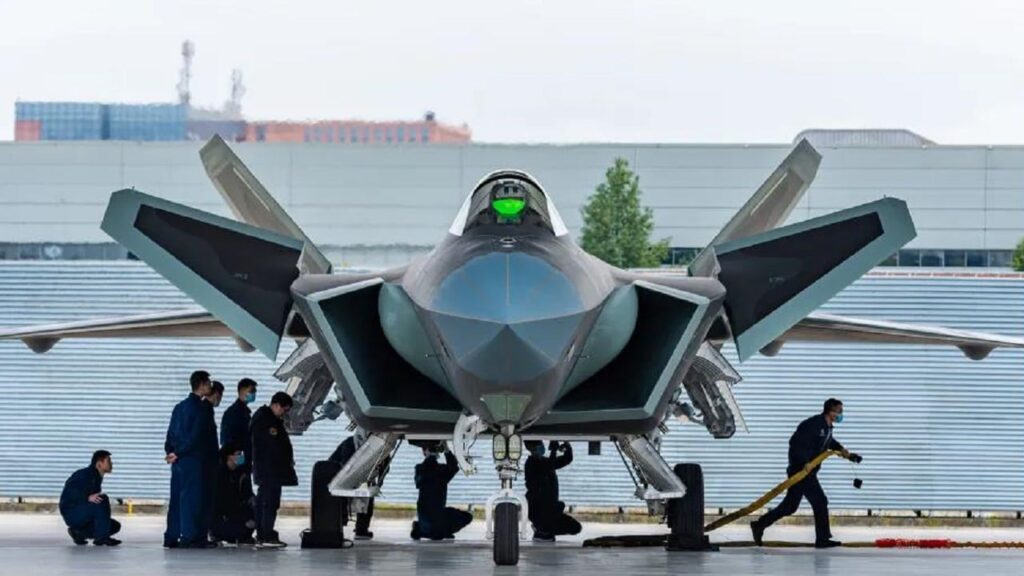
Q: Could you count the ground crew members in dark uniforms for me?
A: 10